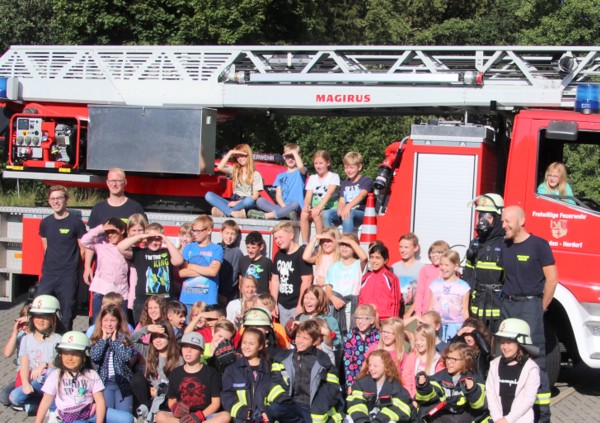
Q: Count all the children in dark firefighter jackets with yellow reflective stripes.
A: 4